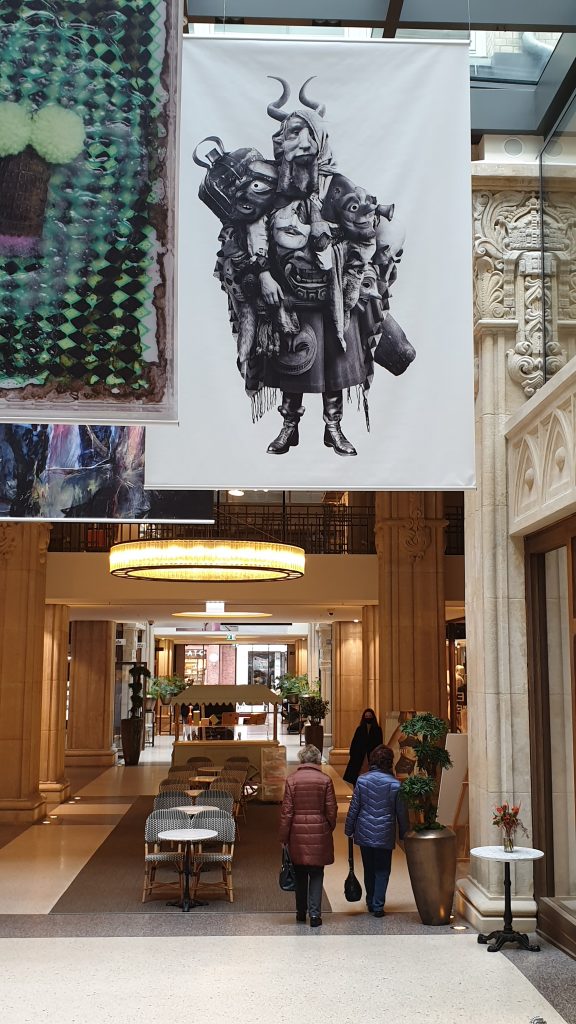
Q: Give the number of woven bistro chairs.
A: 10